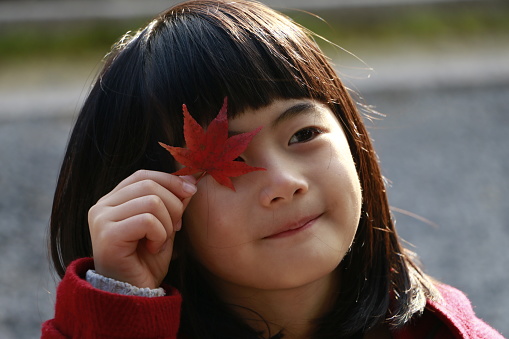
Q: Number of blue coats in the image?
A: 0